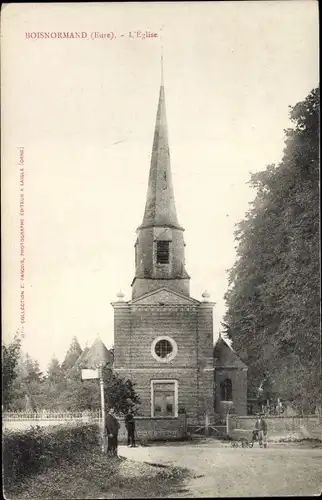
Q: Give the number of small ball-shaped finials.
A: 2